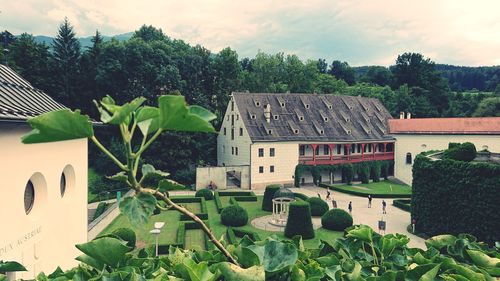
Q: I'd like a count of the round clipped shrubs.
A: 5